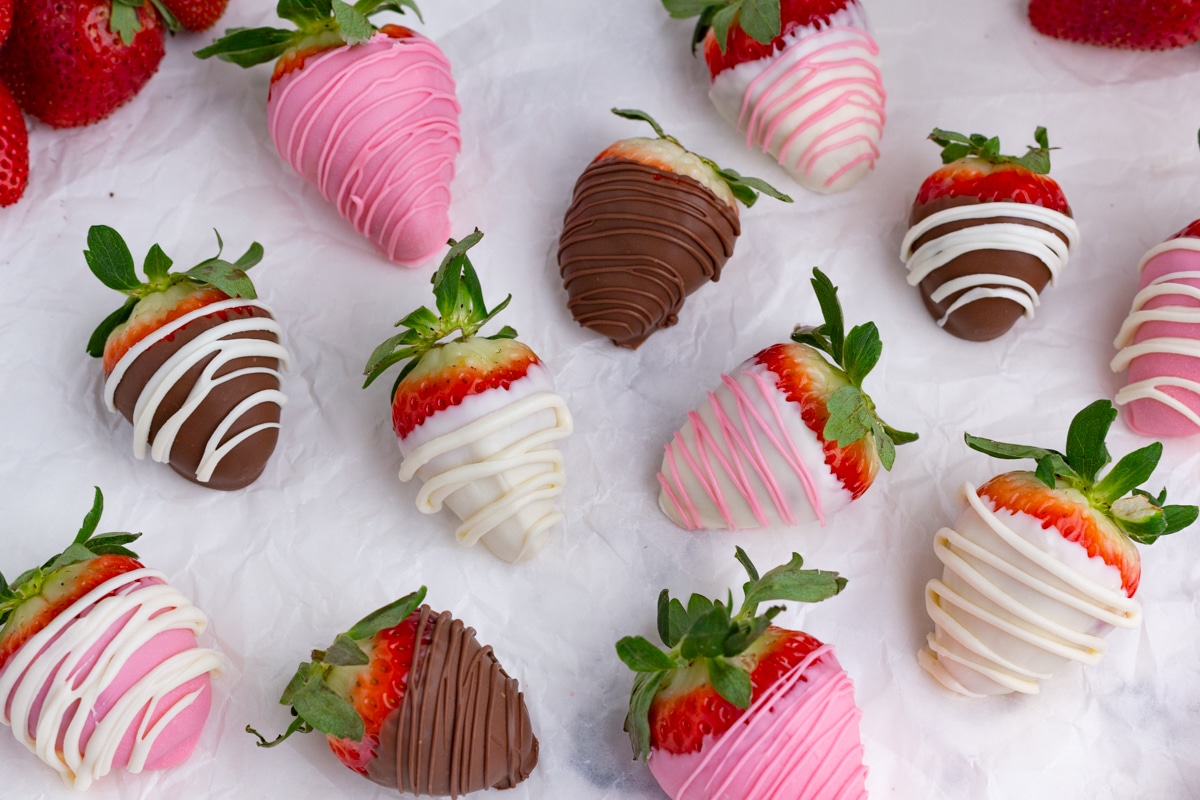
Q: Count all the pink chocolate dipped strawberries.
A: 4